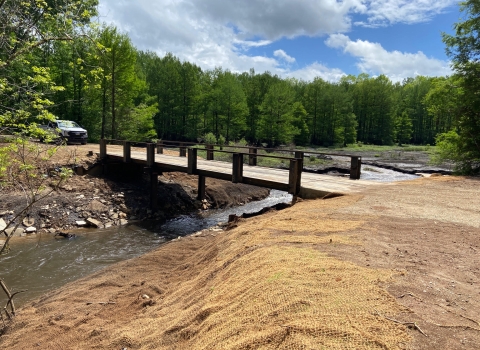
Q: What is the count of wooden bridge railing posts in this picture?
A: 12